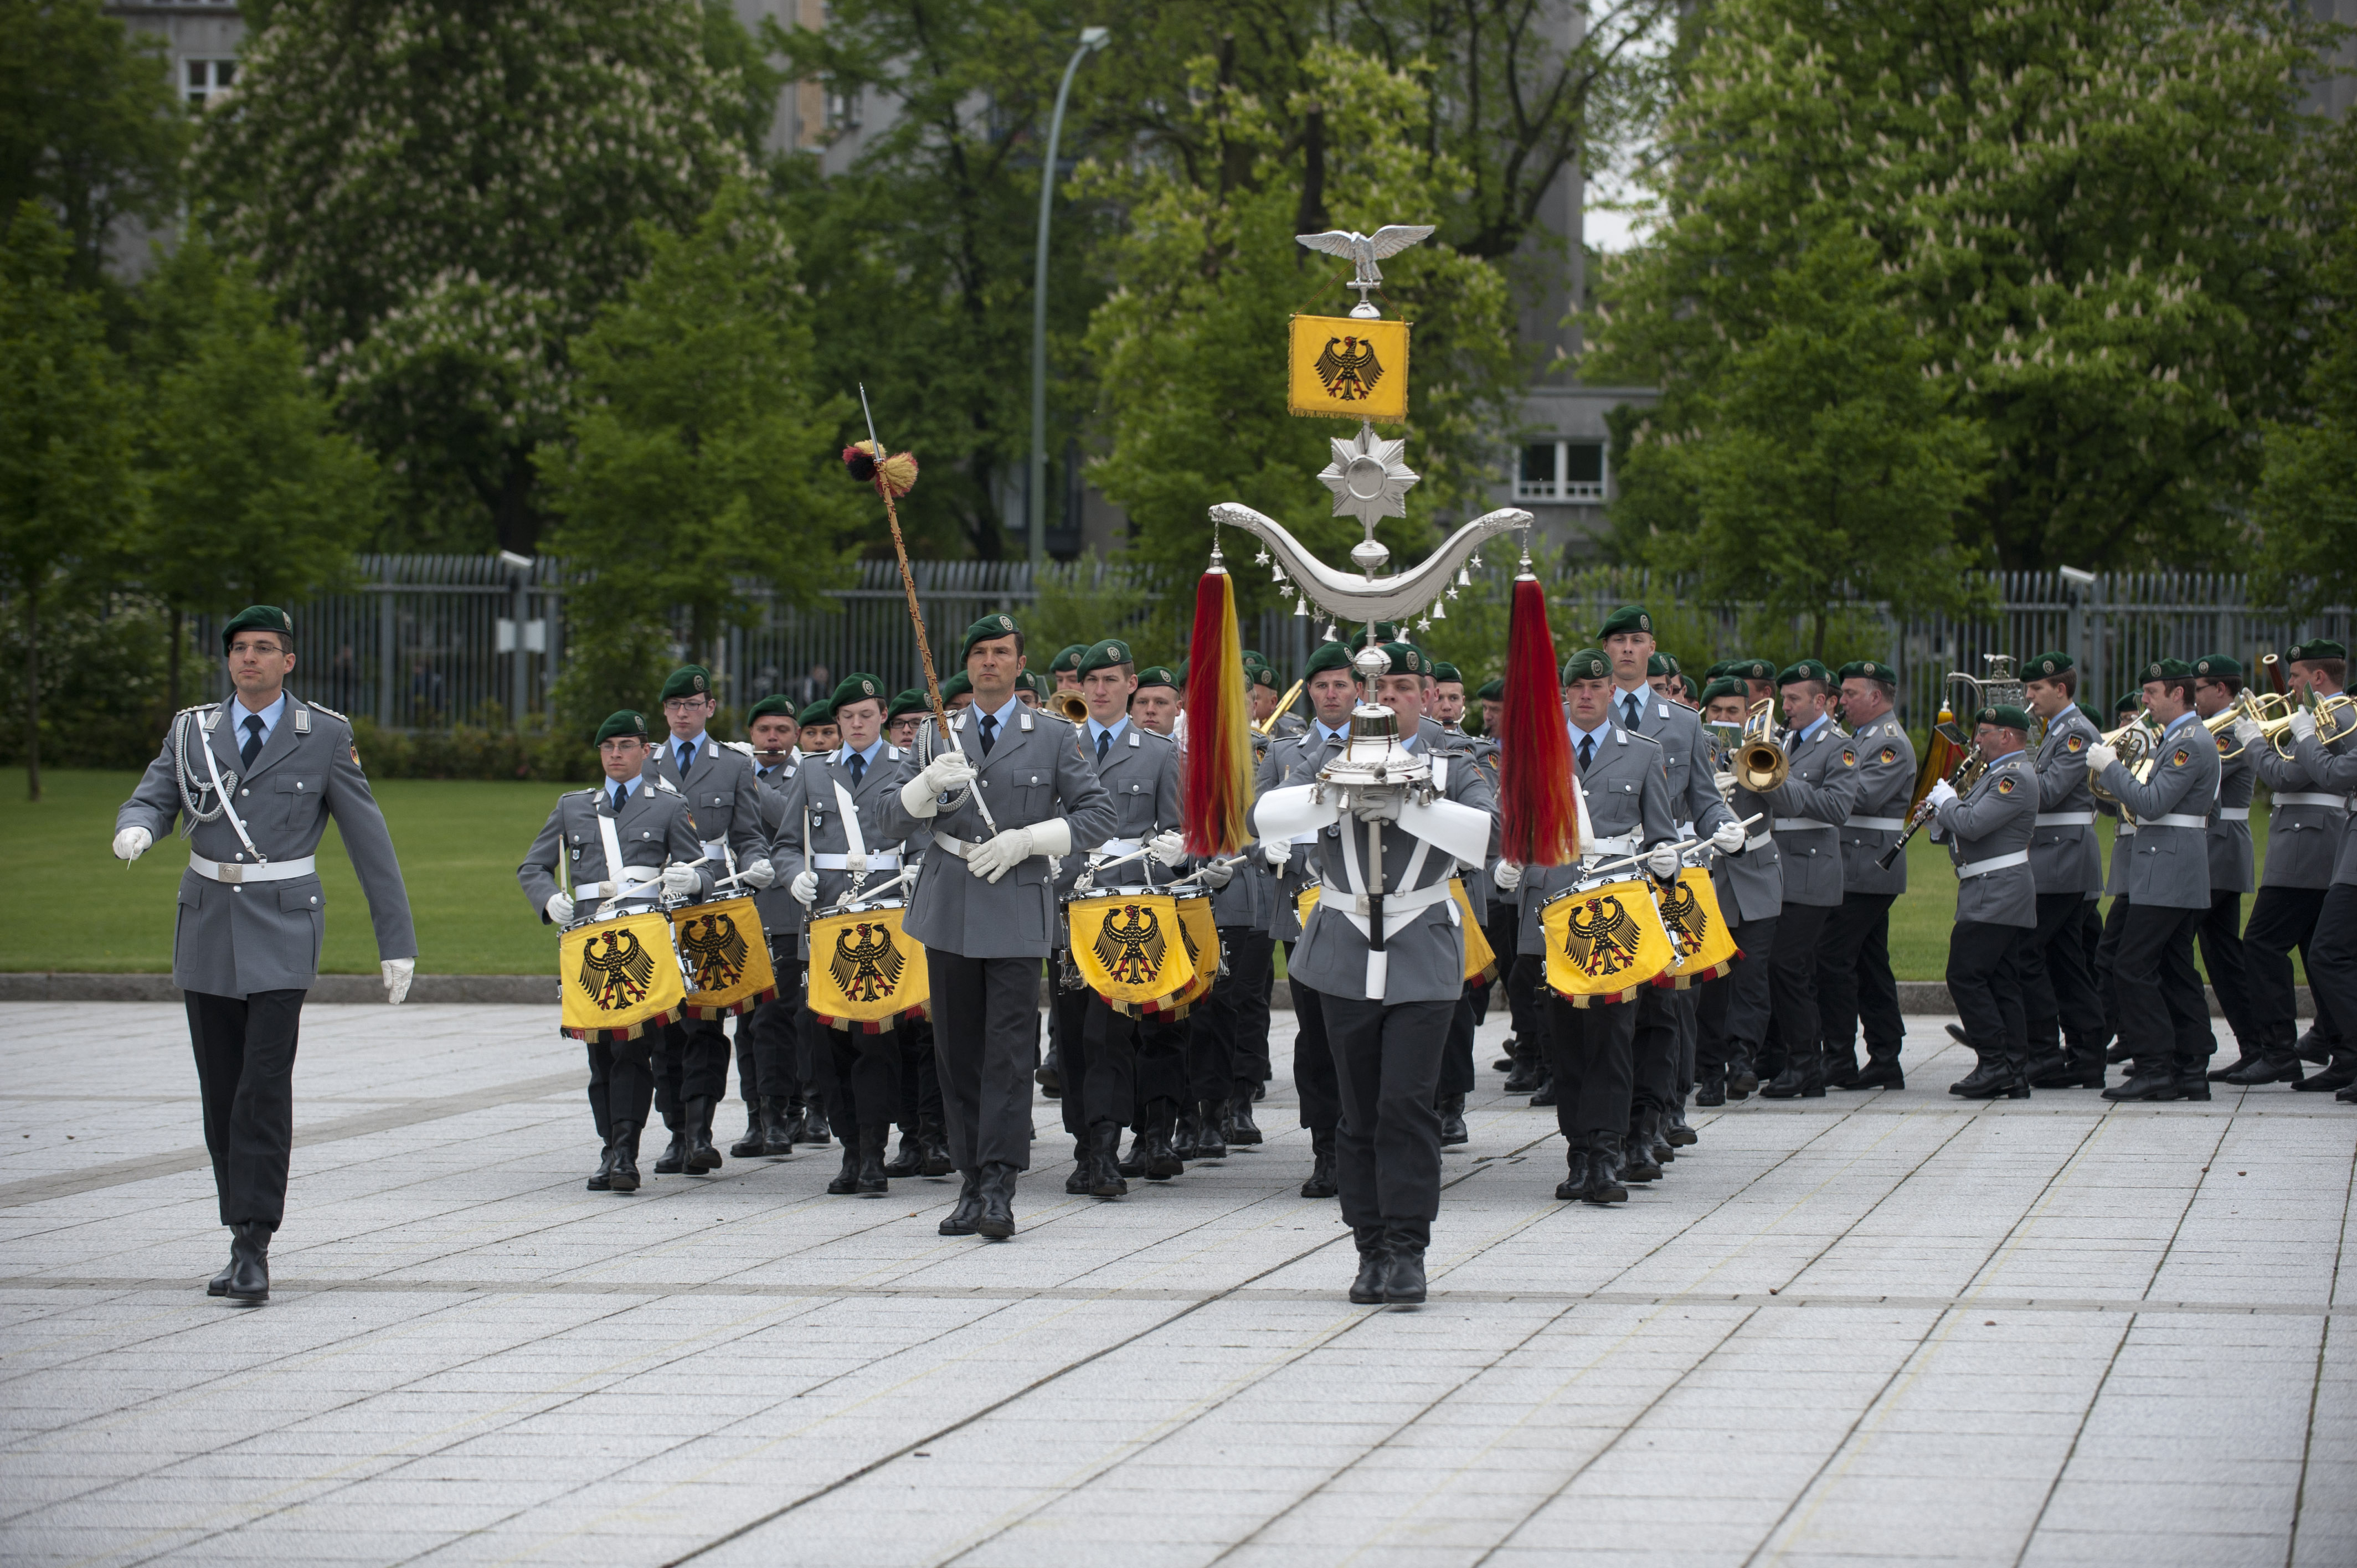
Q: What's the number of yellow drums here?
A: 9